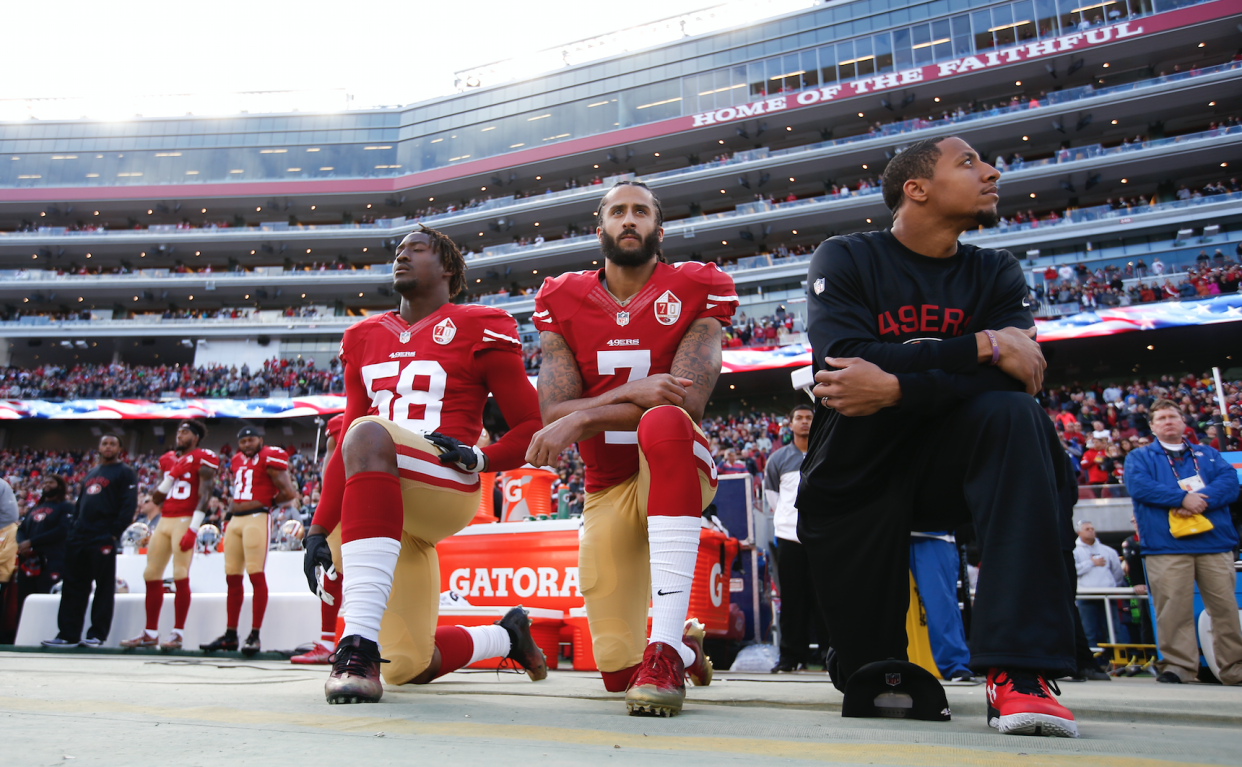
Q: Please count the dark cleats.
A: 4